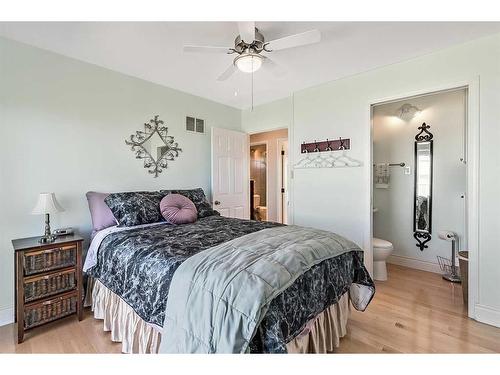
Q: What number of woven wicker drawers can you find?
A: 3